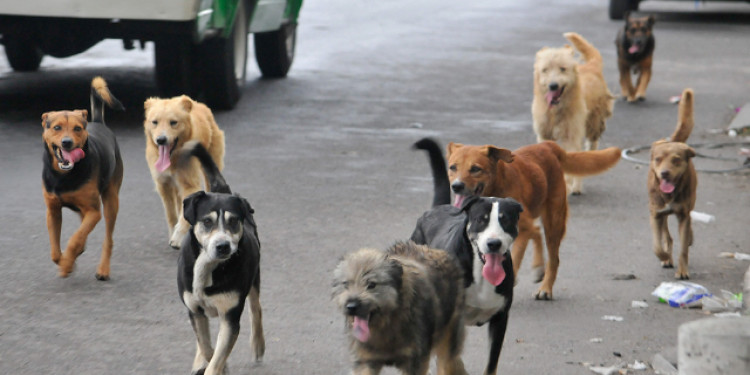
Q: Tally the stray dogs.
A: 9